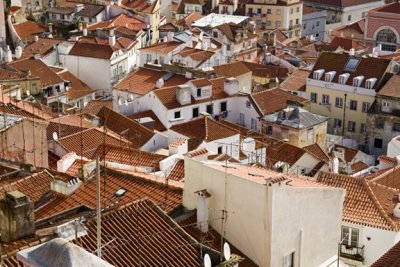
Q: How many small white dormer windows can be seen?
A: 5